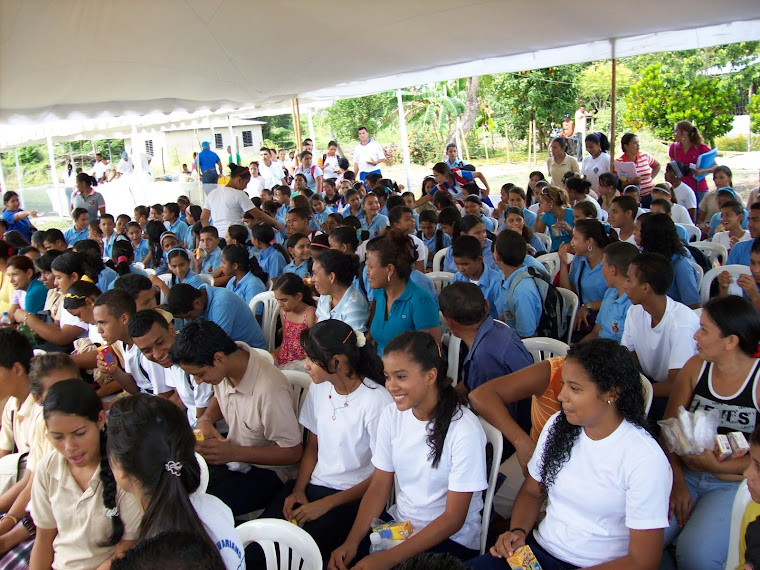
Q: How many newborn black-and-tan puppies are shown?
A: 0